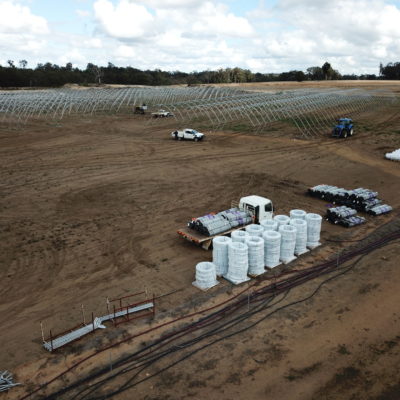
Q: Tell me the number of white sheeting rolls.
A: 13